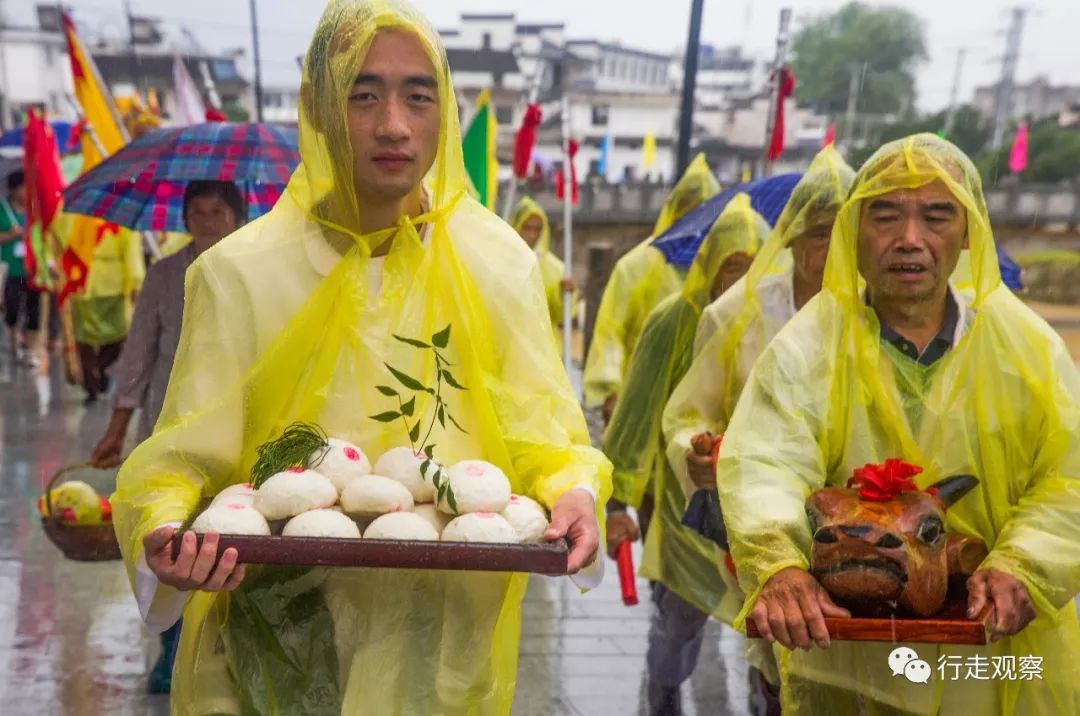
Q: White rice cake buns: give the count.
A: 12